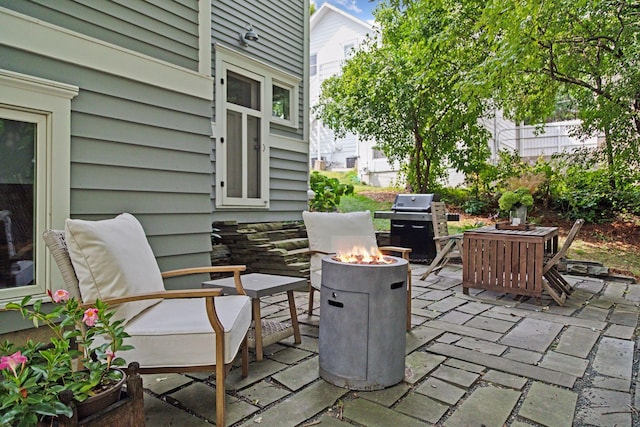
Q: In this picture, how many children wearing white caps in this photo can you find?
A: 0